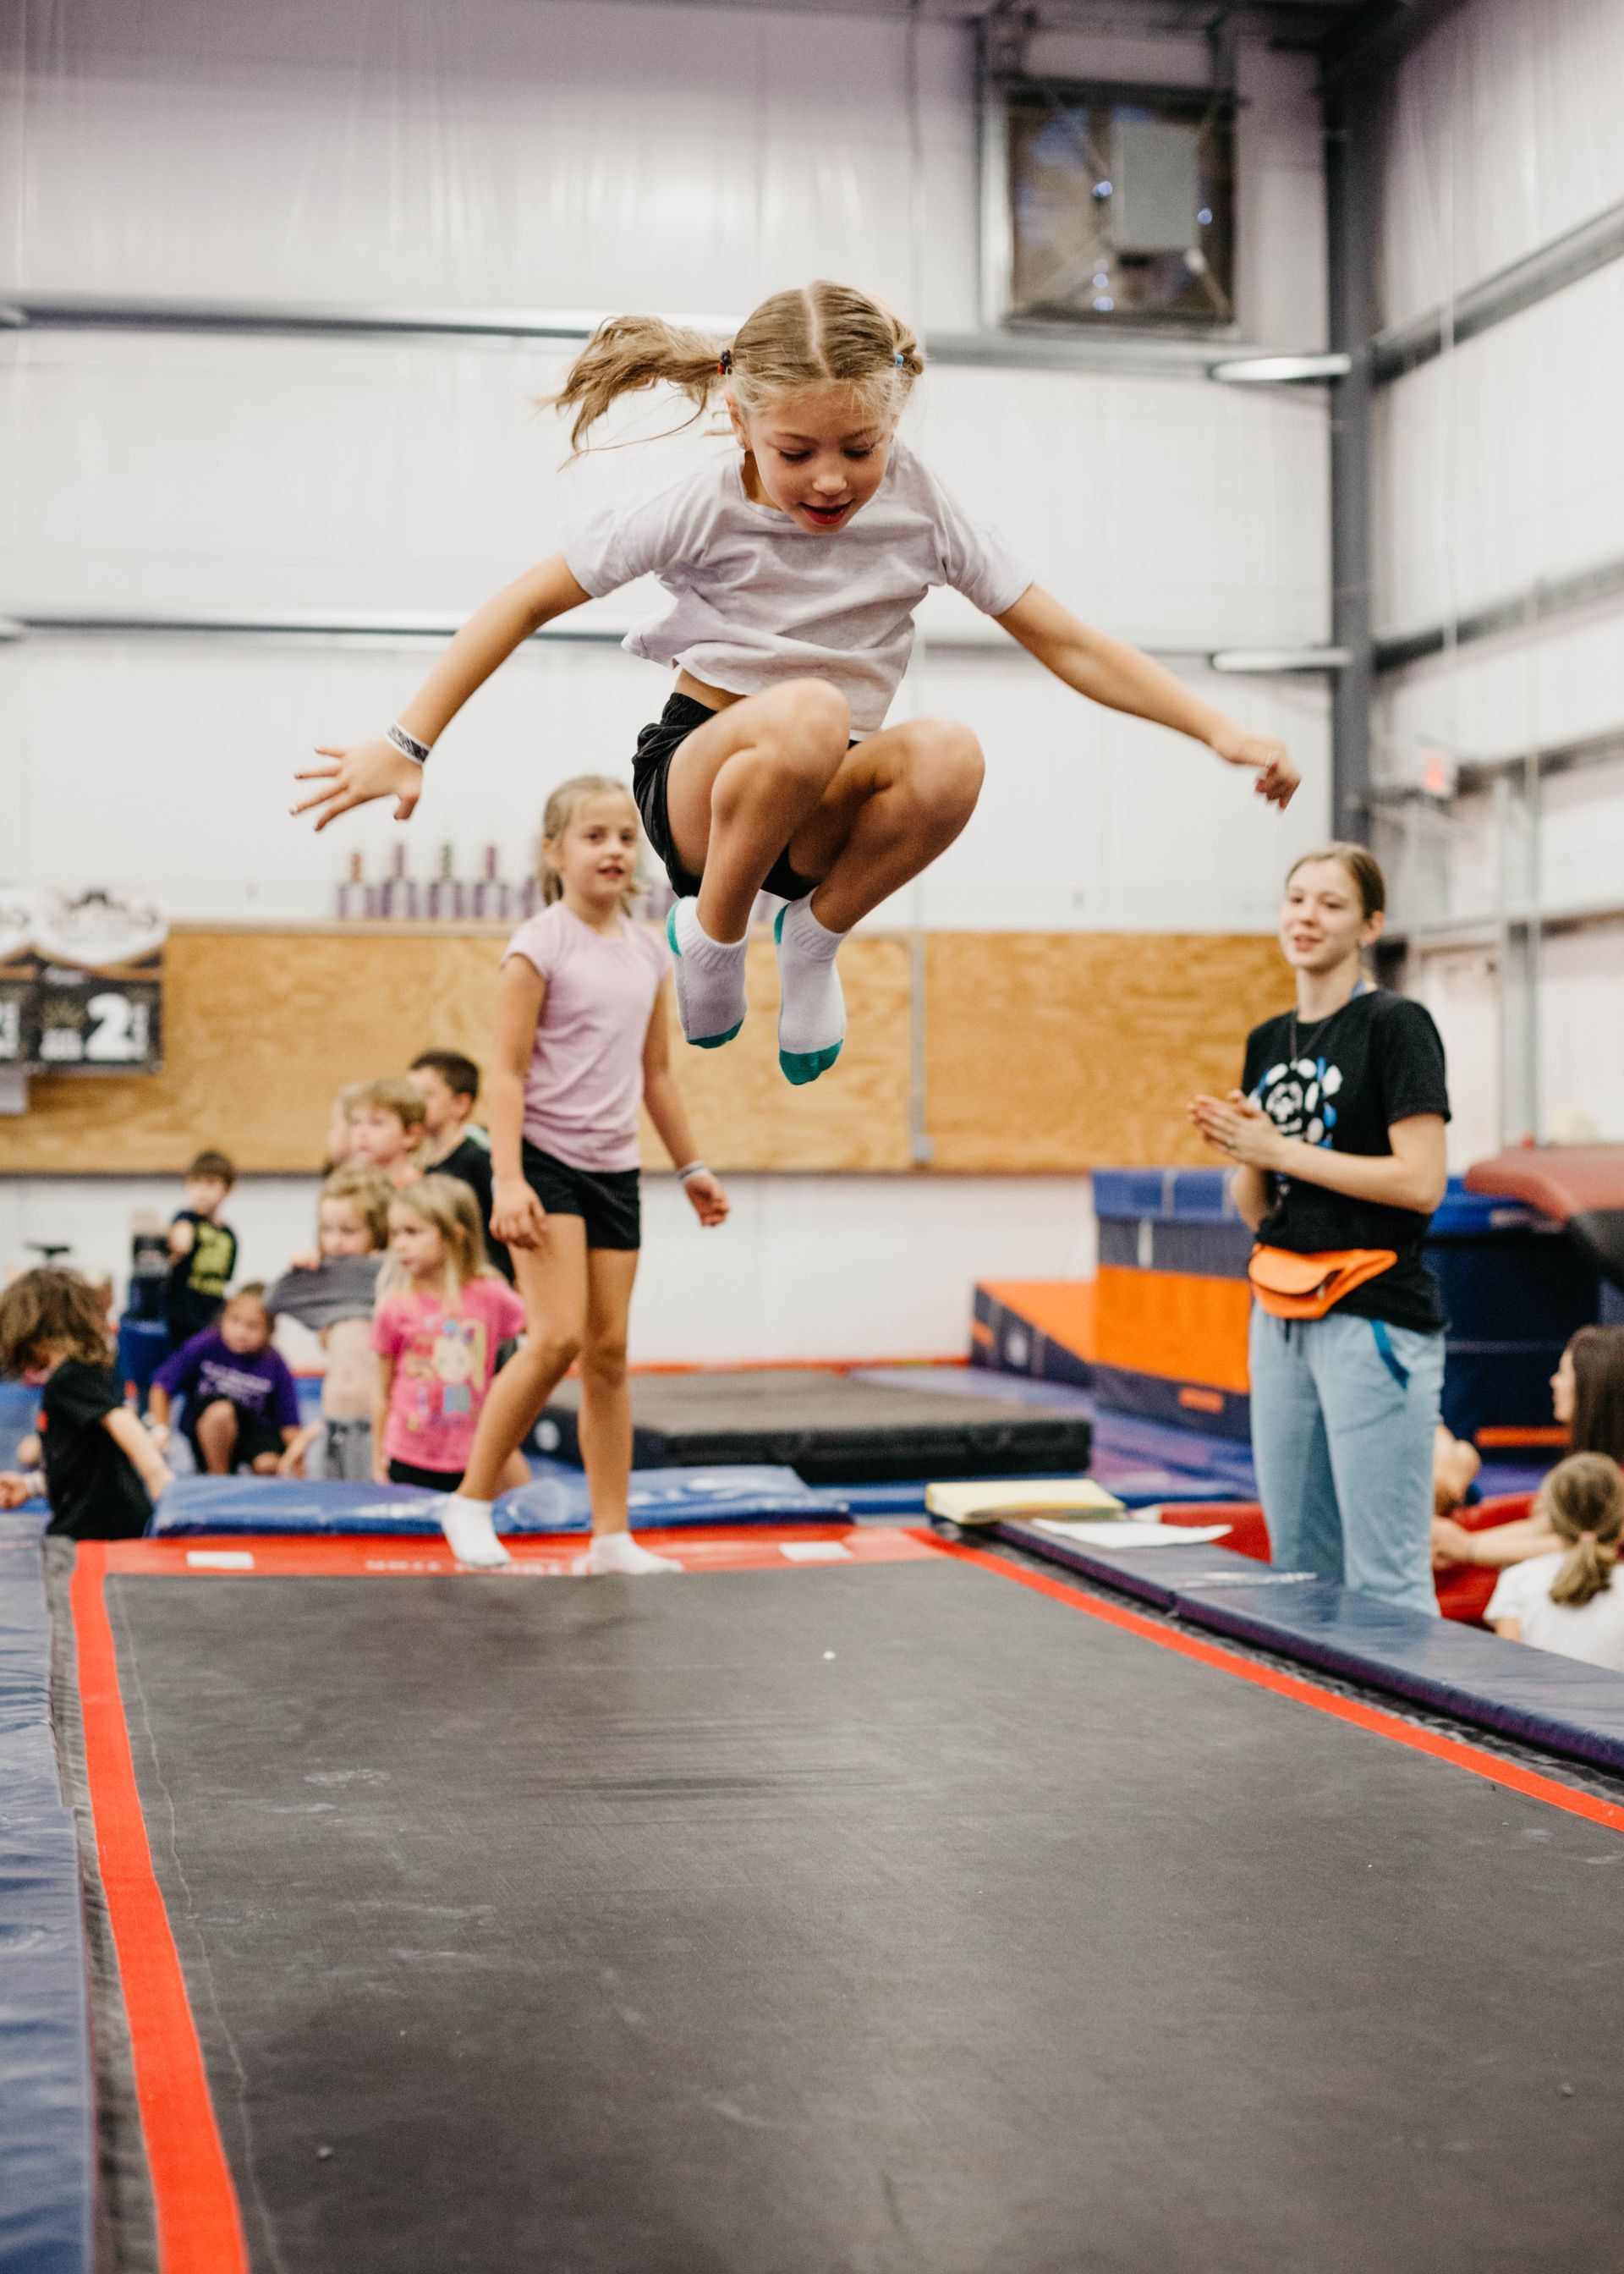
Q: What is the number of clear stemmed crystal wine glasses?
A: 0